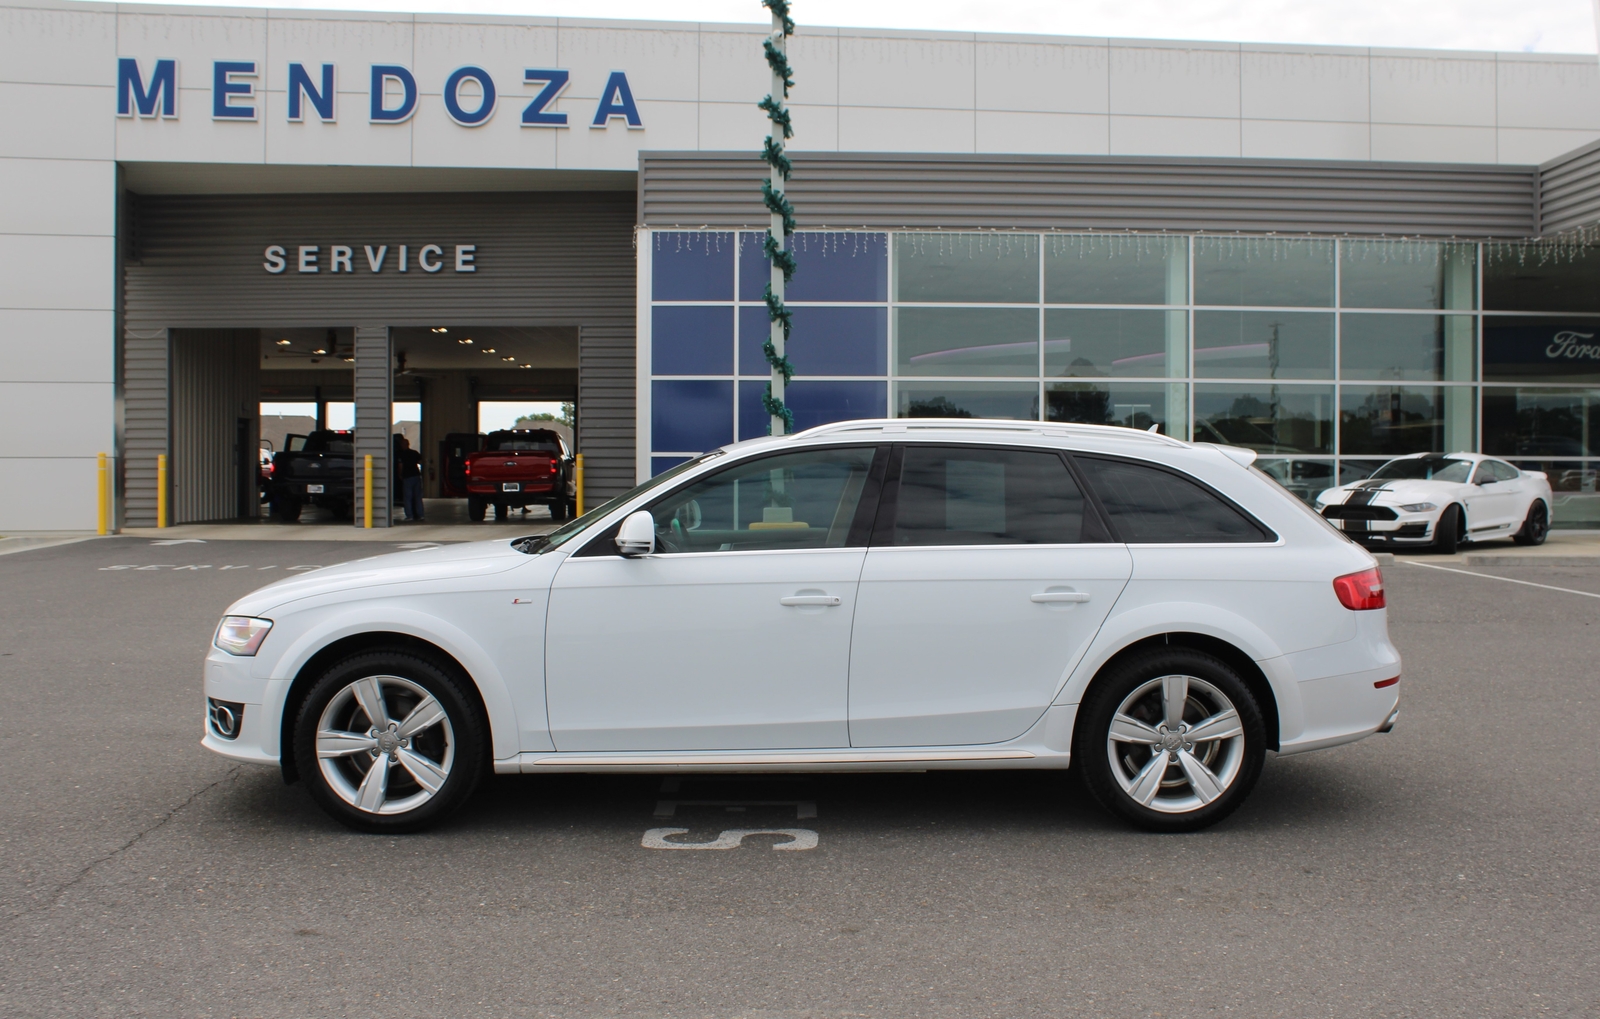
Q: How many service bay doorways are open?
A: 2